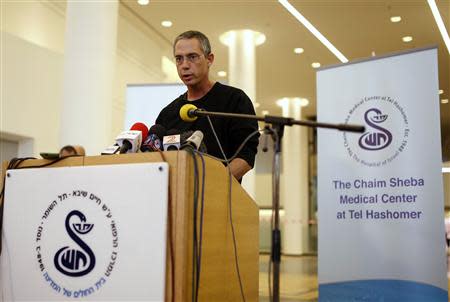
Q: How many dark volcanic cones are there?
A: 0